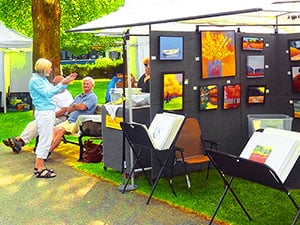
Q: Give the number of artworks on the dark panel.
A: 11